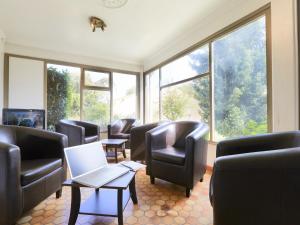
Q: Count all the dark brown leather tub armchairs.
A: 6